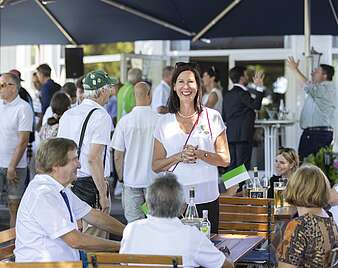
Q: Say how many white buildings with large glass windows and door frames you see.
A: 1